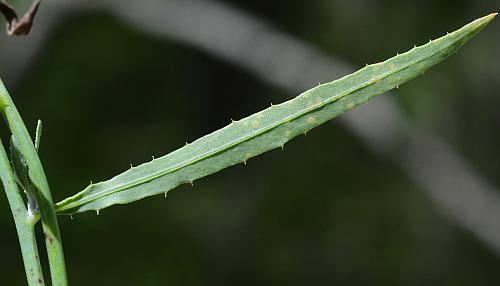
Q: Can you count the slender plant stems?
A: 2